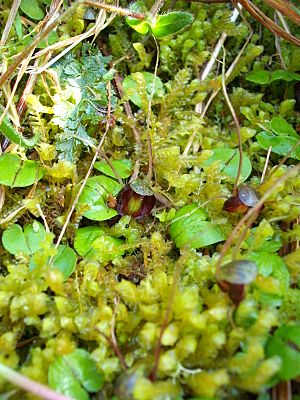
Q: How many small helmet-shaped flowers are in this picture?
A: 3